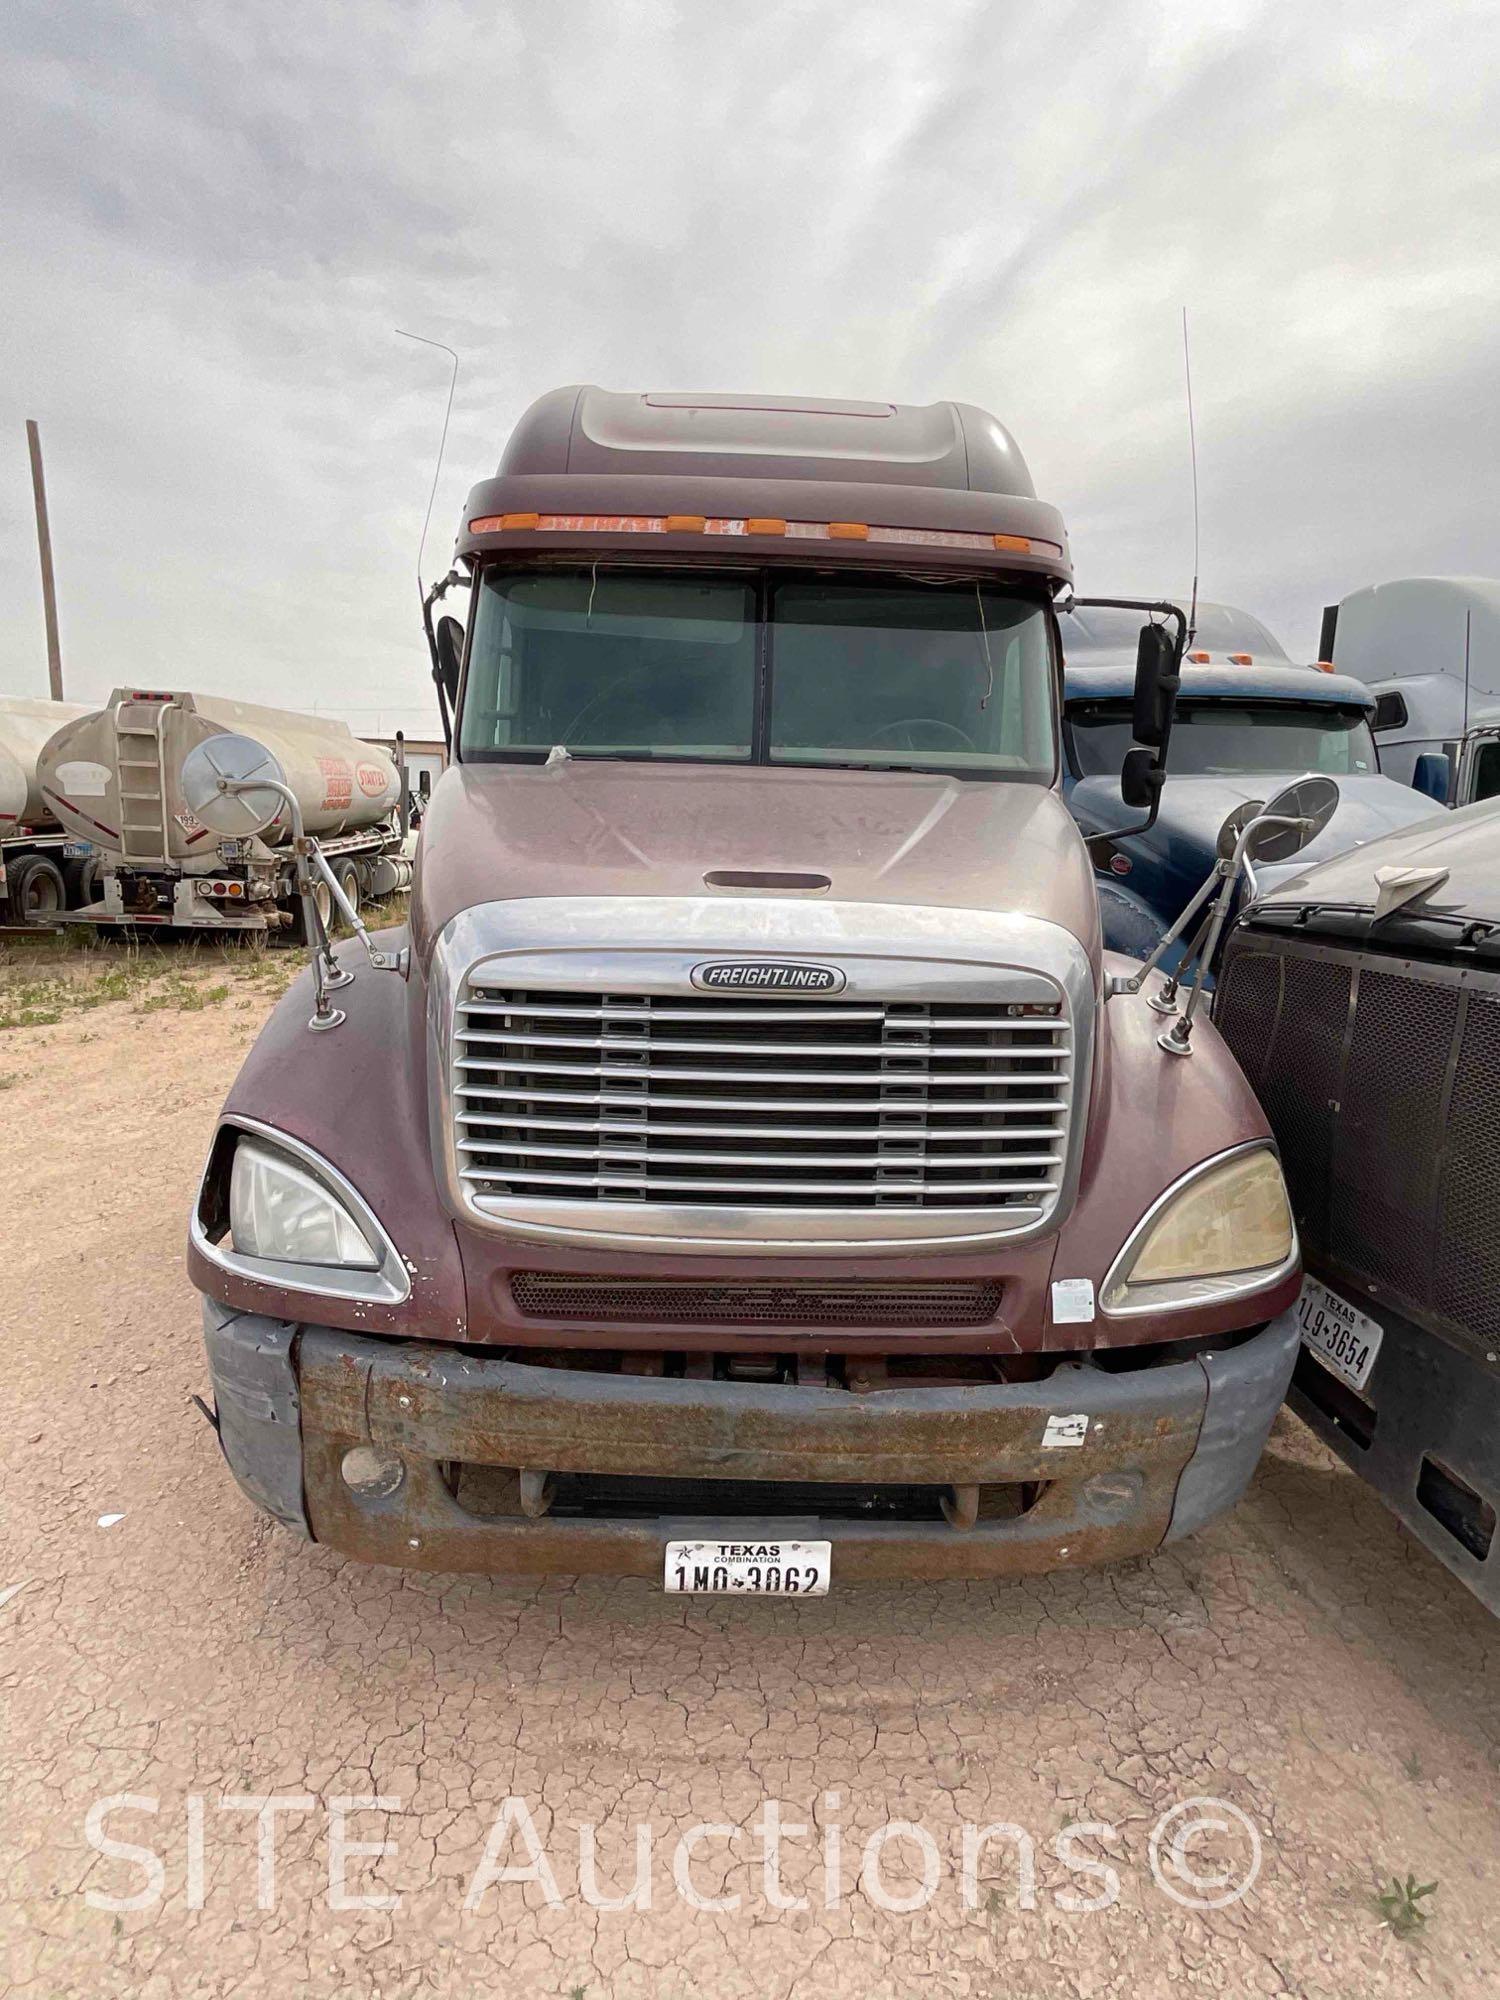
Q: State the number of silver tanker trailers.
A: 2